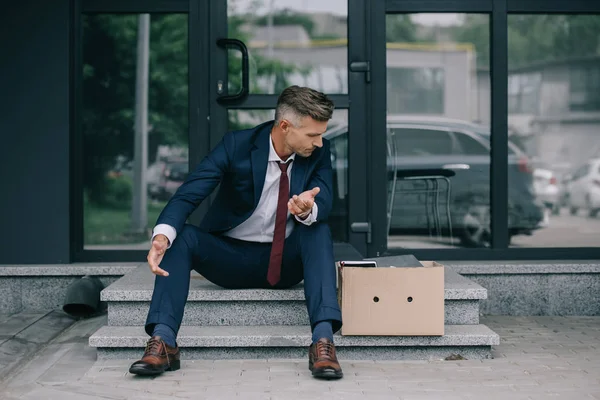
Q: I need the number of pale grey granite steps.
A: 2